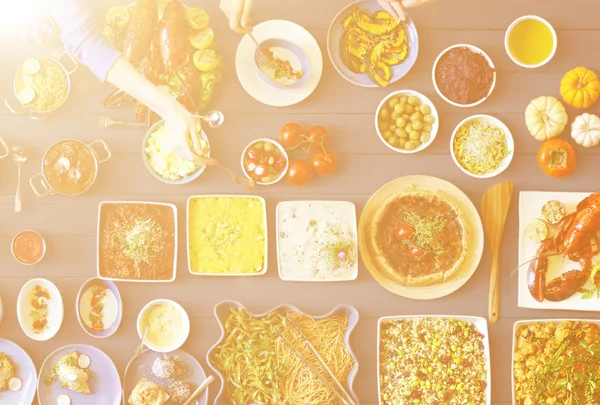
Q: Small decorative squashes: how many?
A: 3